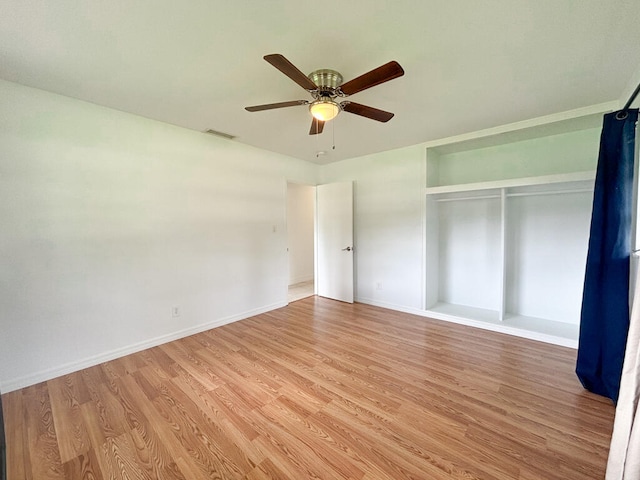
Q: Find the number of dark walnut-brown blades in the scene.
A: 5